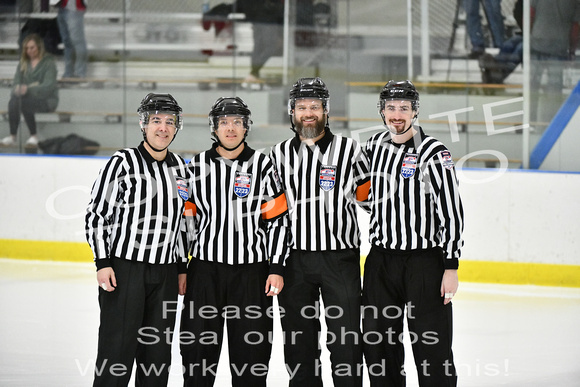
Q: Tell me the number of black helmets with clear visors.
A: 4